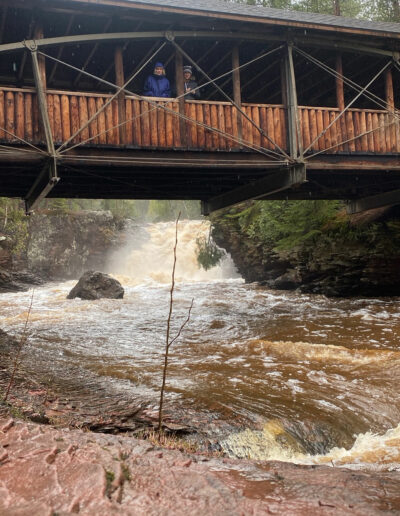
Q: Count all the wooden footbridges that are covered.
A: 1